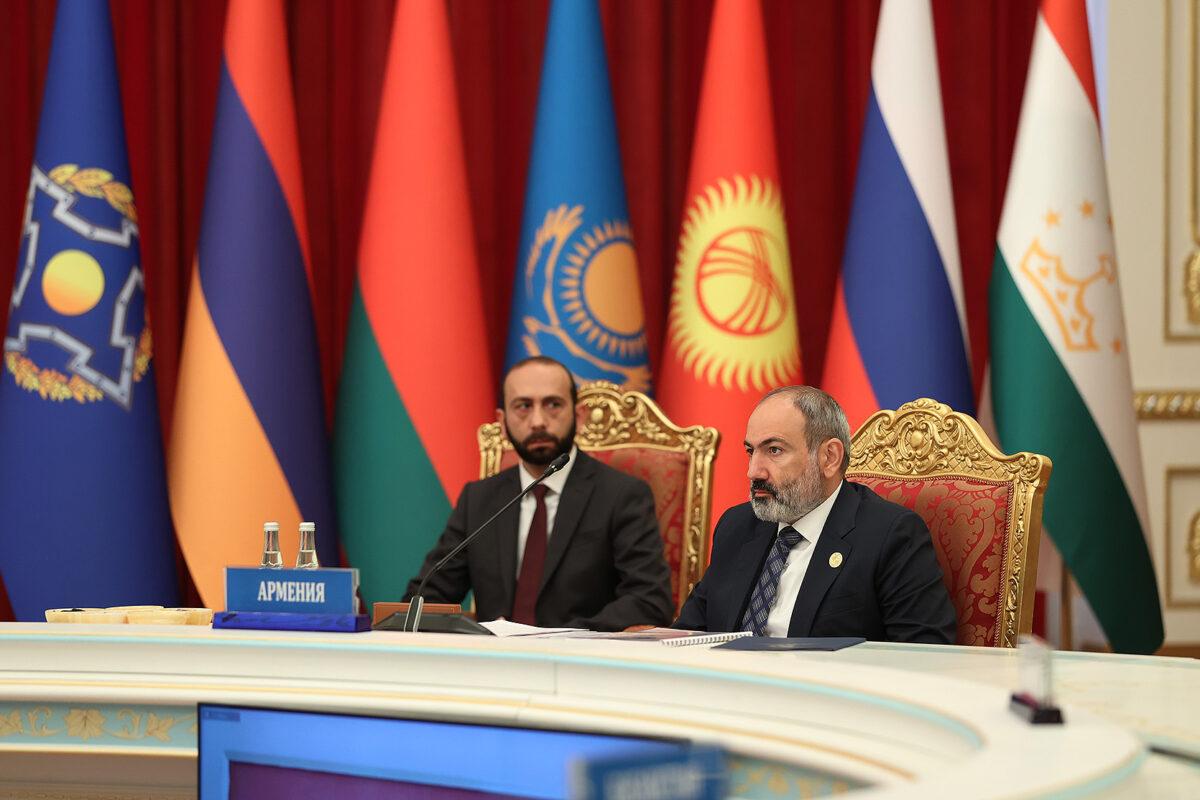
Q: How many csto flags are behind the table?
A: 1